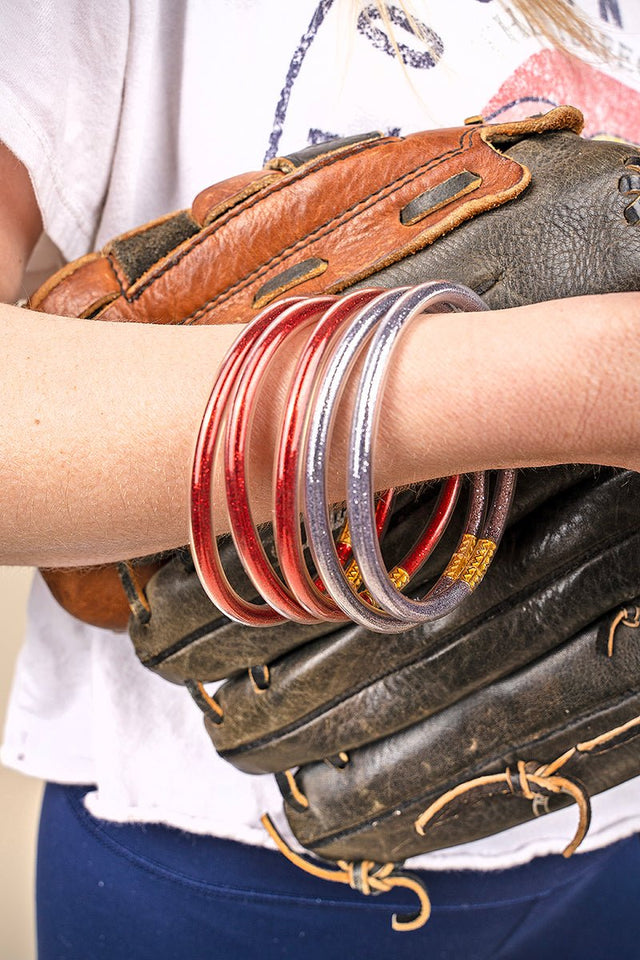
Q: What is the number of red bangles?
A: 3